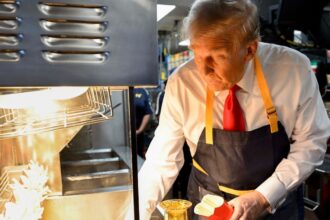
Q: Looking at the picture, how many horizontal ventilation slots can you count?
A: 8